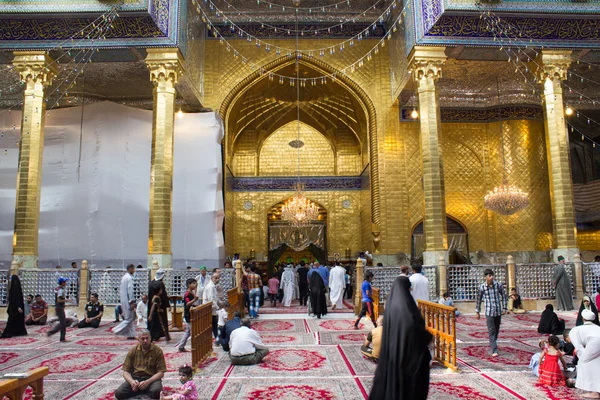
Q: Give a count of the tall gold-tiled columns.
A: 4